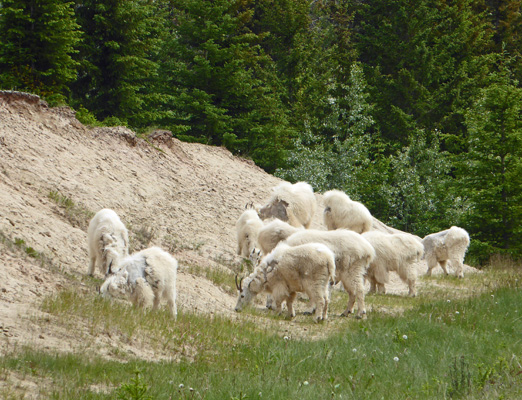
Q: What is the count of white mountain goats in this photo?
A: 10